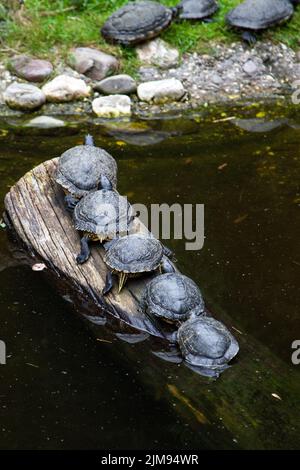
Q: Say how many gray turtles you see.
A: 8